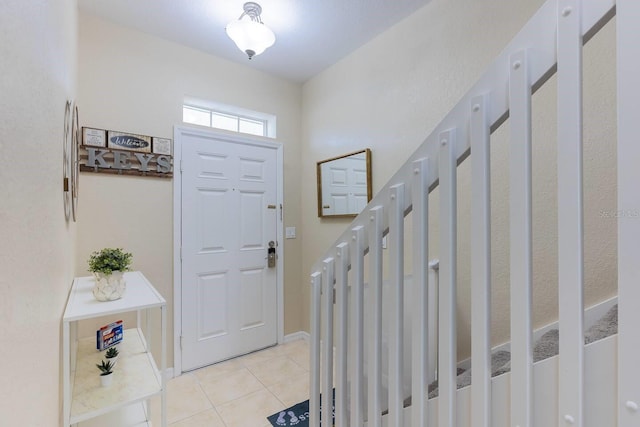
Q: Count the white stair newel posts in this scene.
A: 12